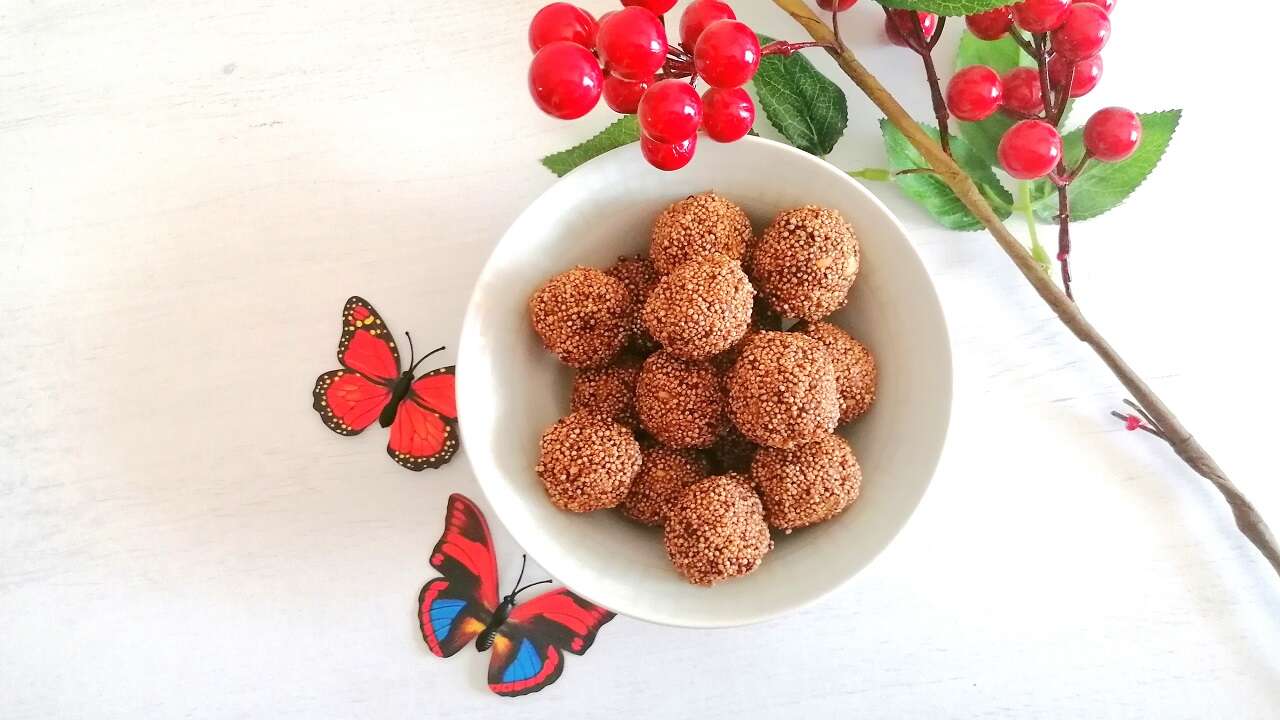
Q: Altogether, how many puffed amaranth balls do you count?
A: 13